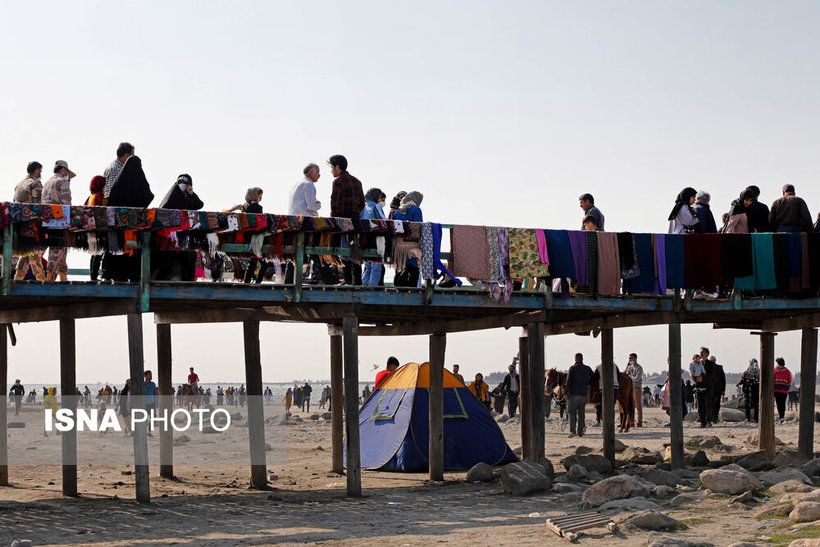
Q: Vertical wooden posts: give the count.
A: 14